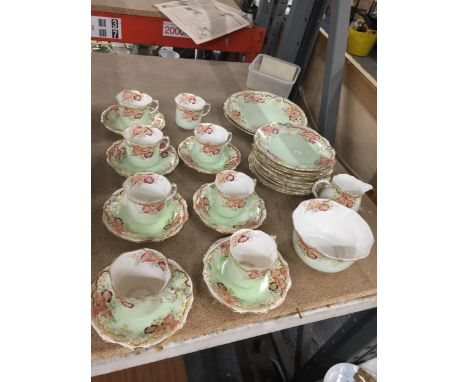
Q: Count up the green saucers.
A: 7